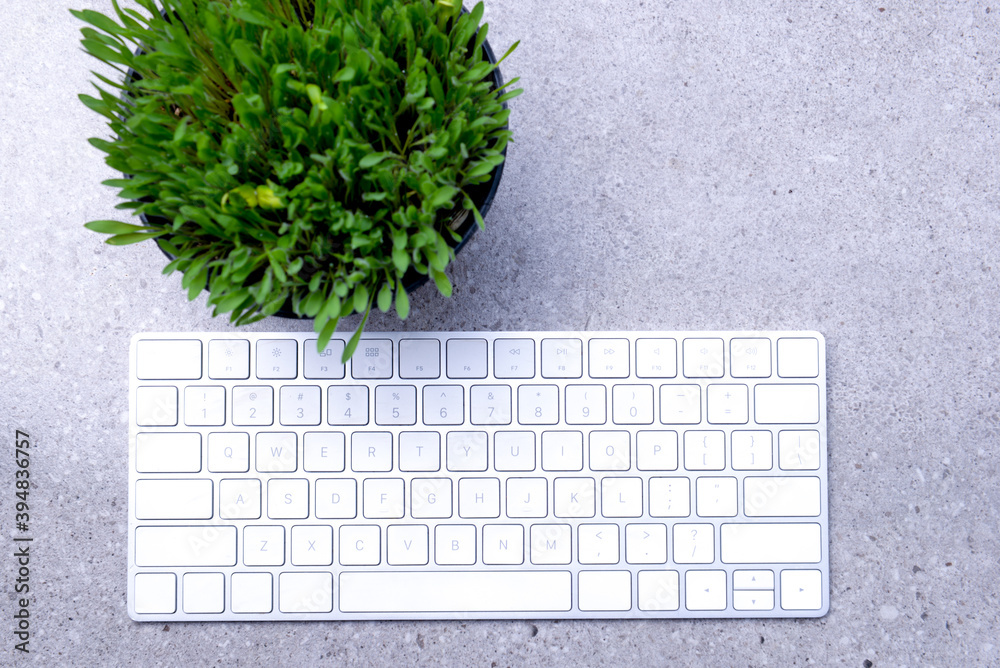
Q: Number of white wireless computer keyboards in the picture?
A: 1